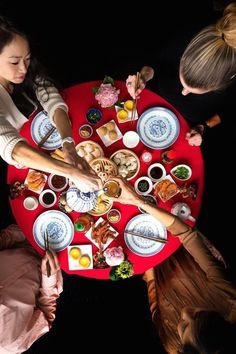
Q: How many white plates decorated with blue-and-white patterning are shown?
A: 4